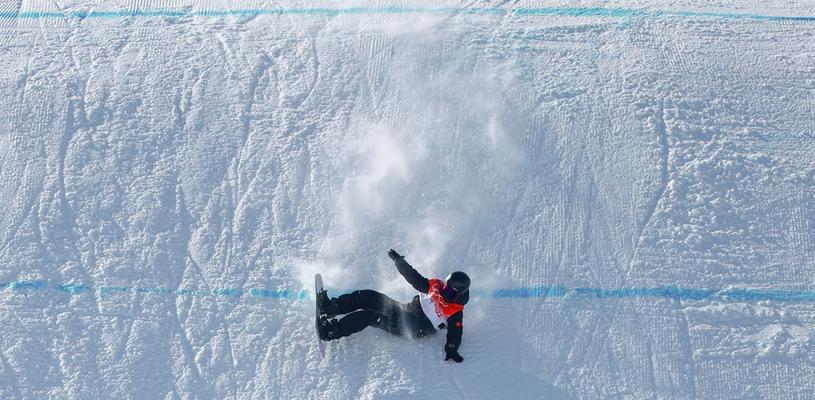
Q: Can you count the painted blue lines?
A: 2